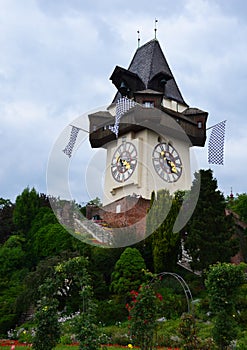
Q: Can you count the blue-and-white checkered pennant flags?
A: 3